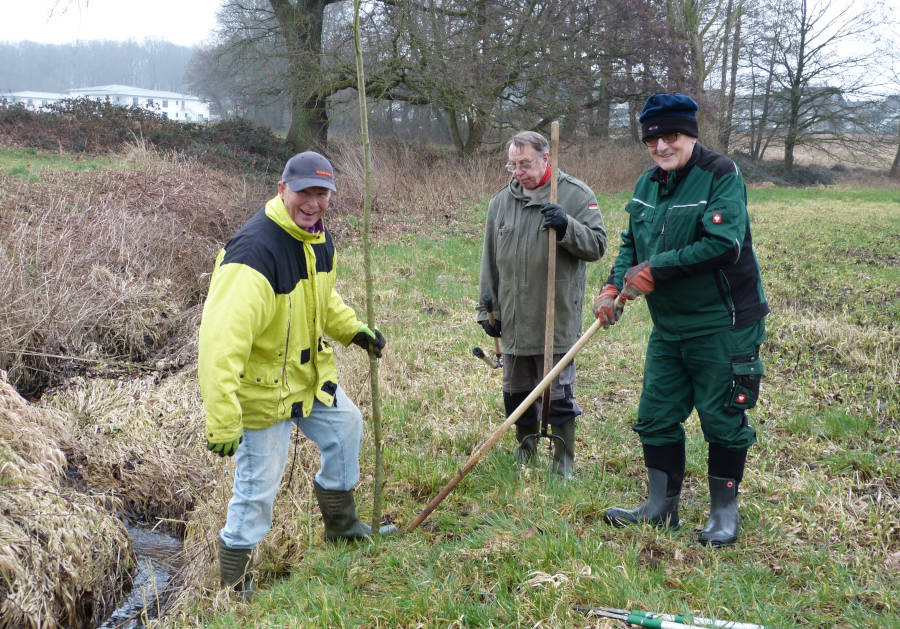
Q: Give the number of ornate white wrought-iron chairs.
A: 0